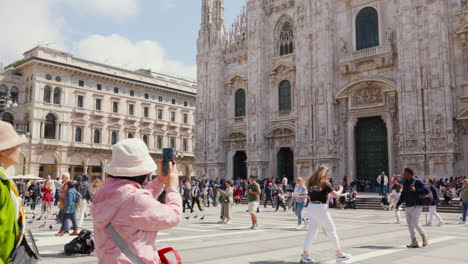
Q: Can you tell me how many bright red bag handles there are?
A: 1